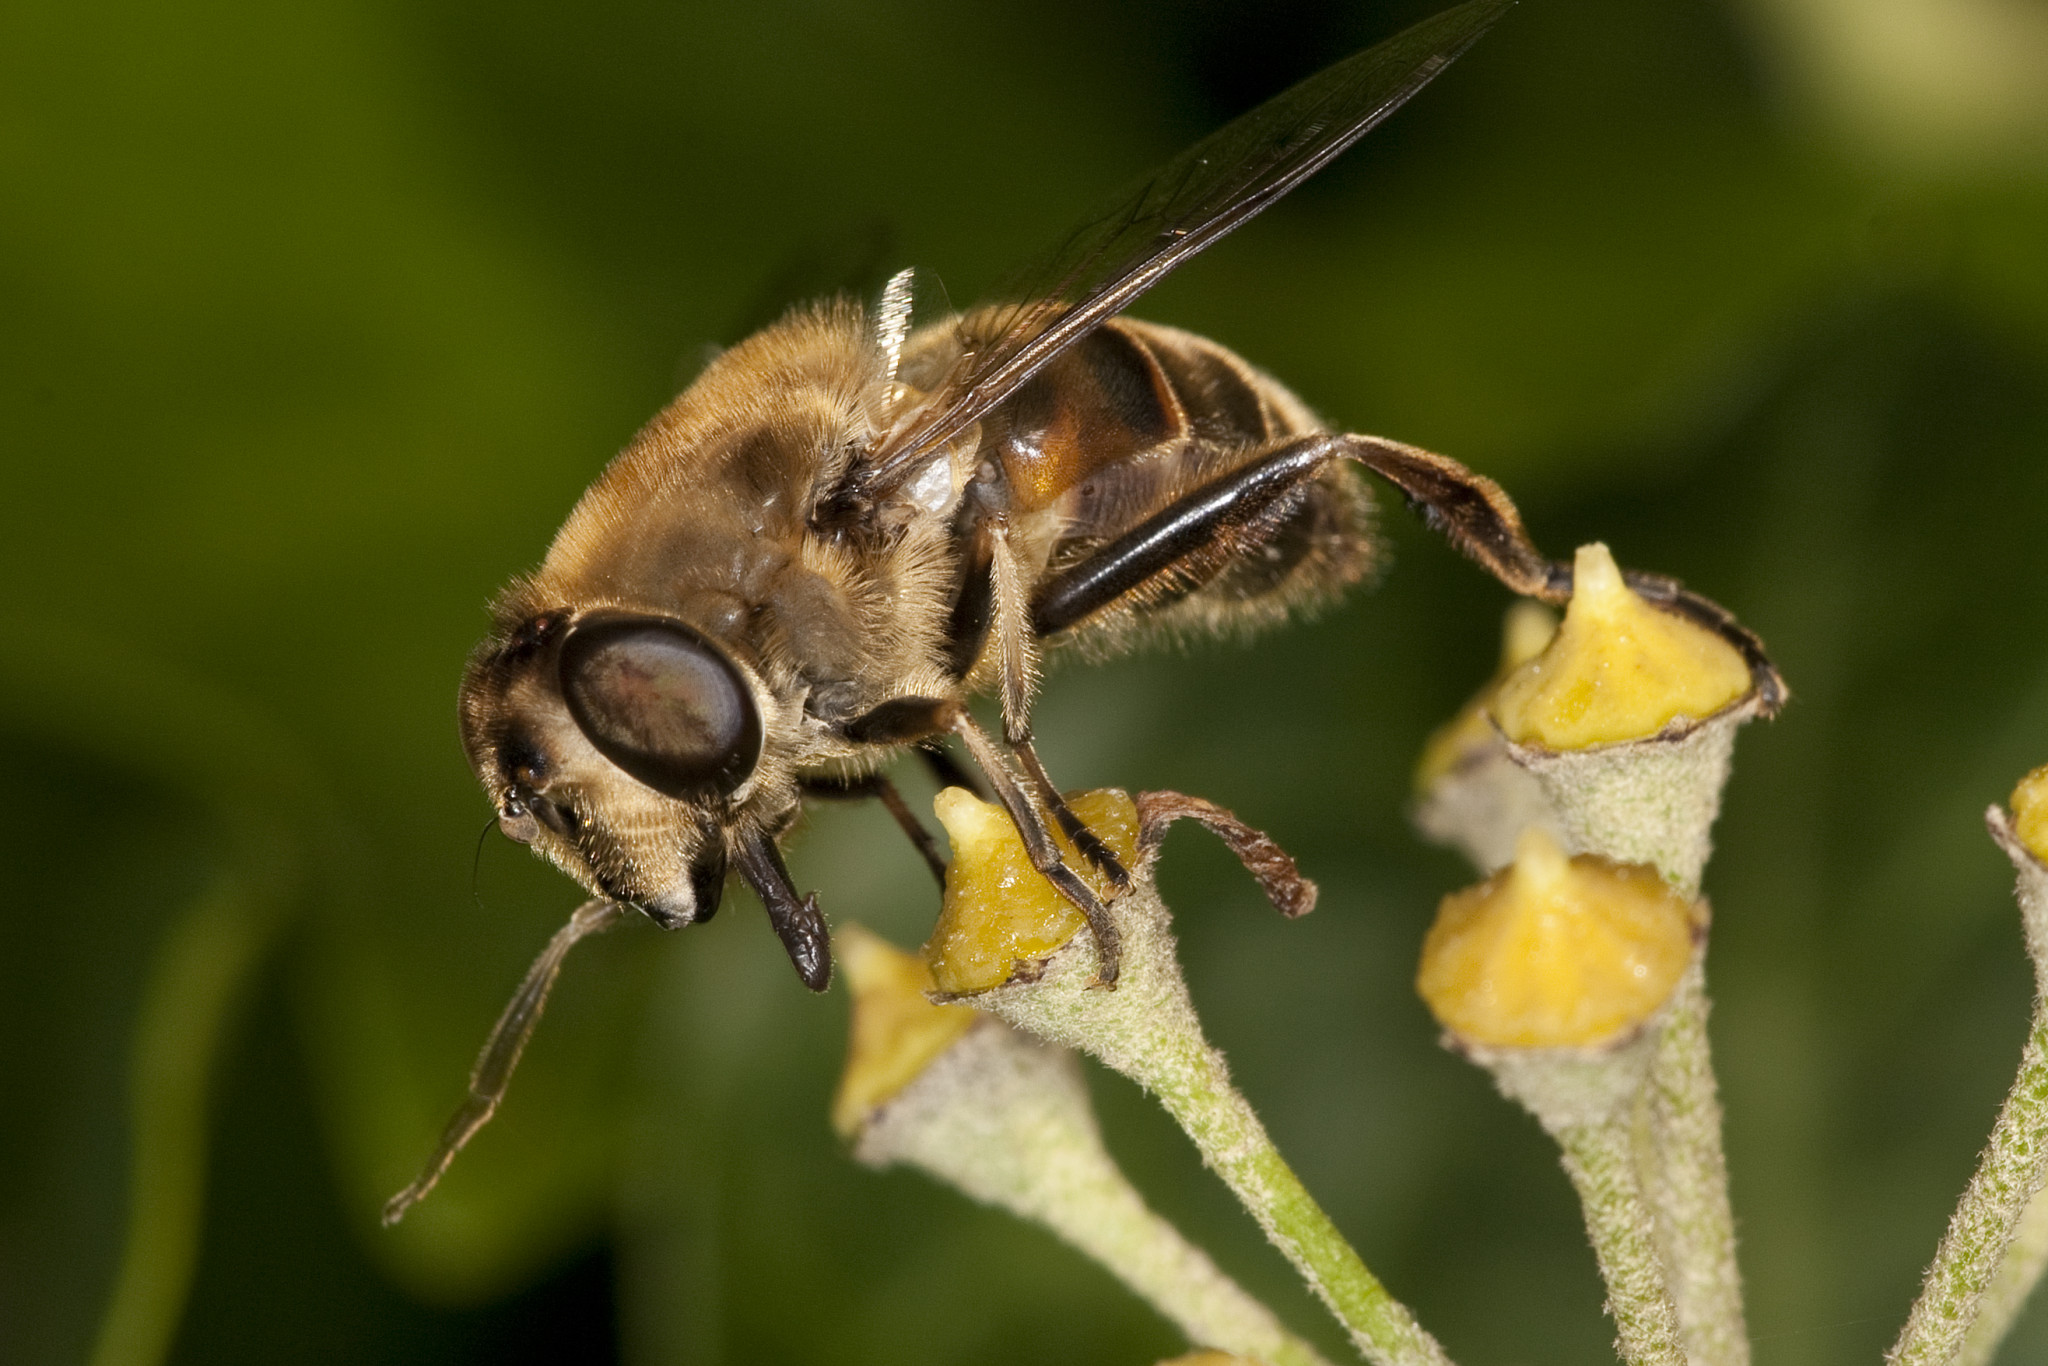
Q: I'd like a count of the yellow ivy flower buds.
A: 6